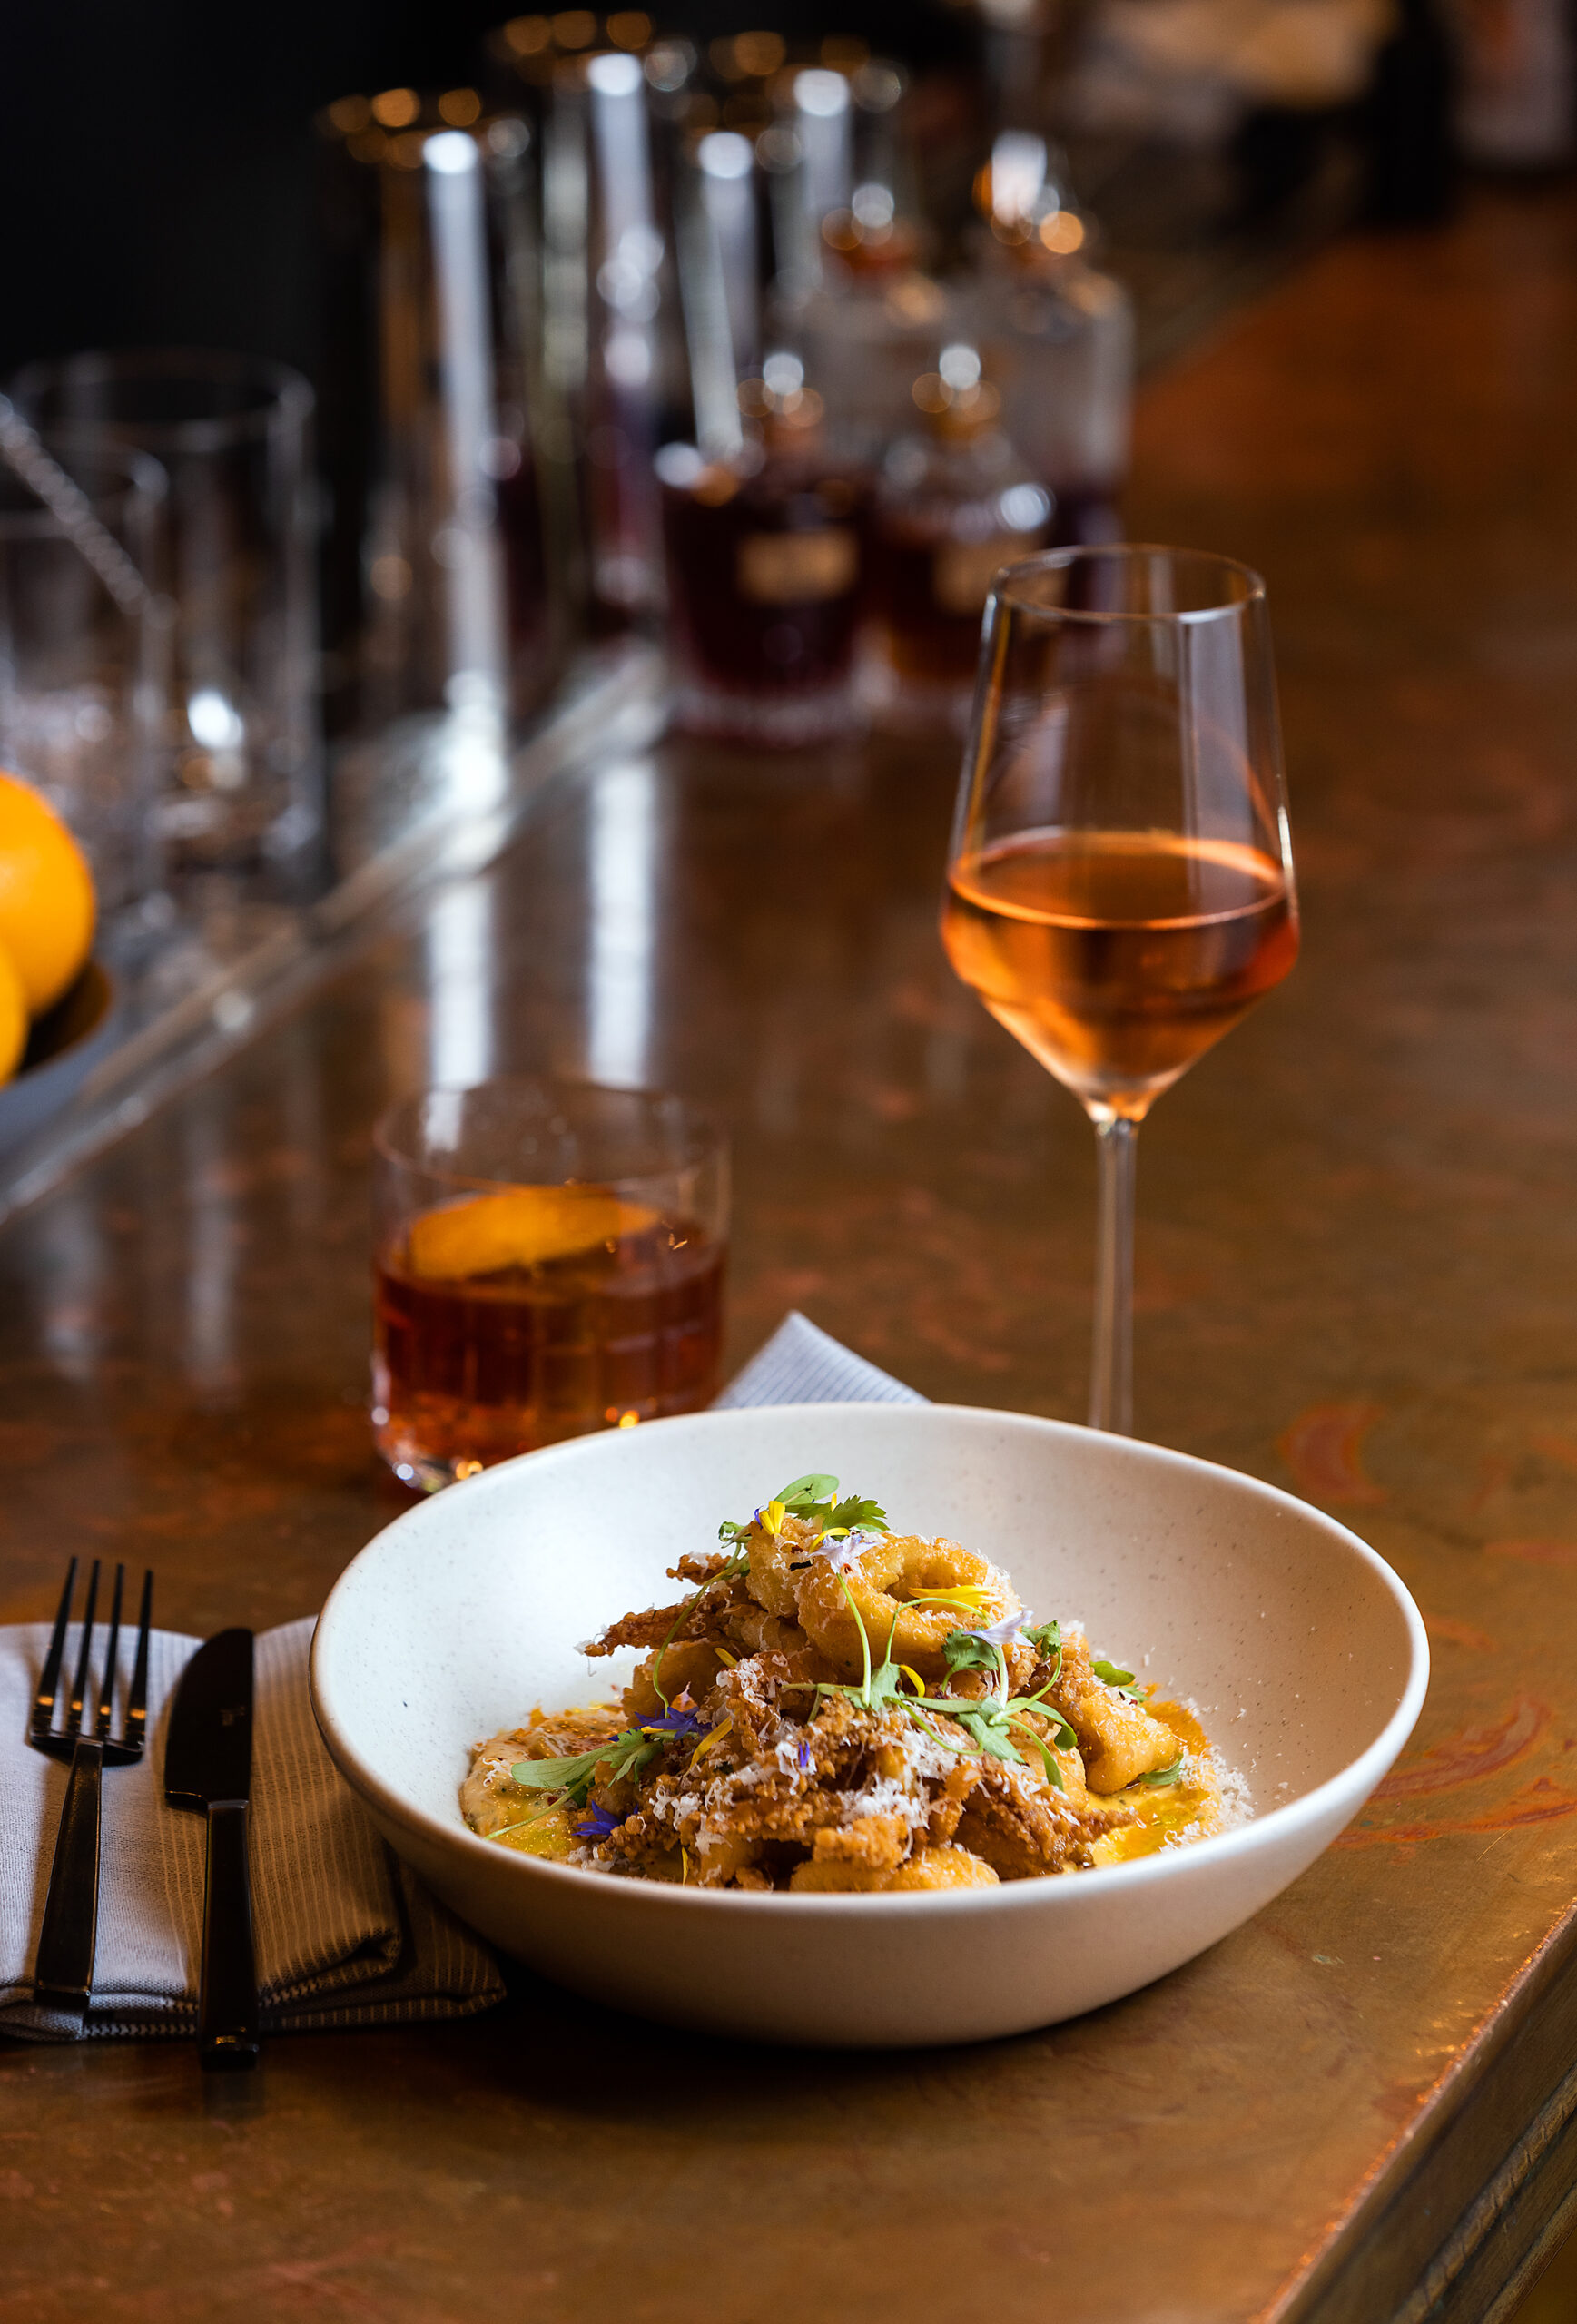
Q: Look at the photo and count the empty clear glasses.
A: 2